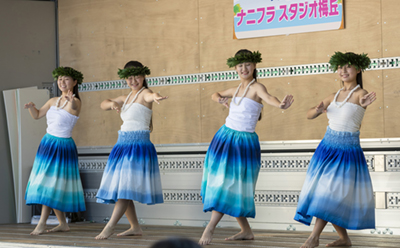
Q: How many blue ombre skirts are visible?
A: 4